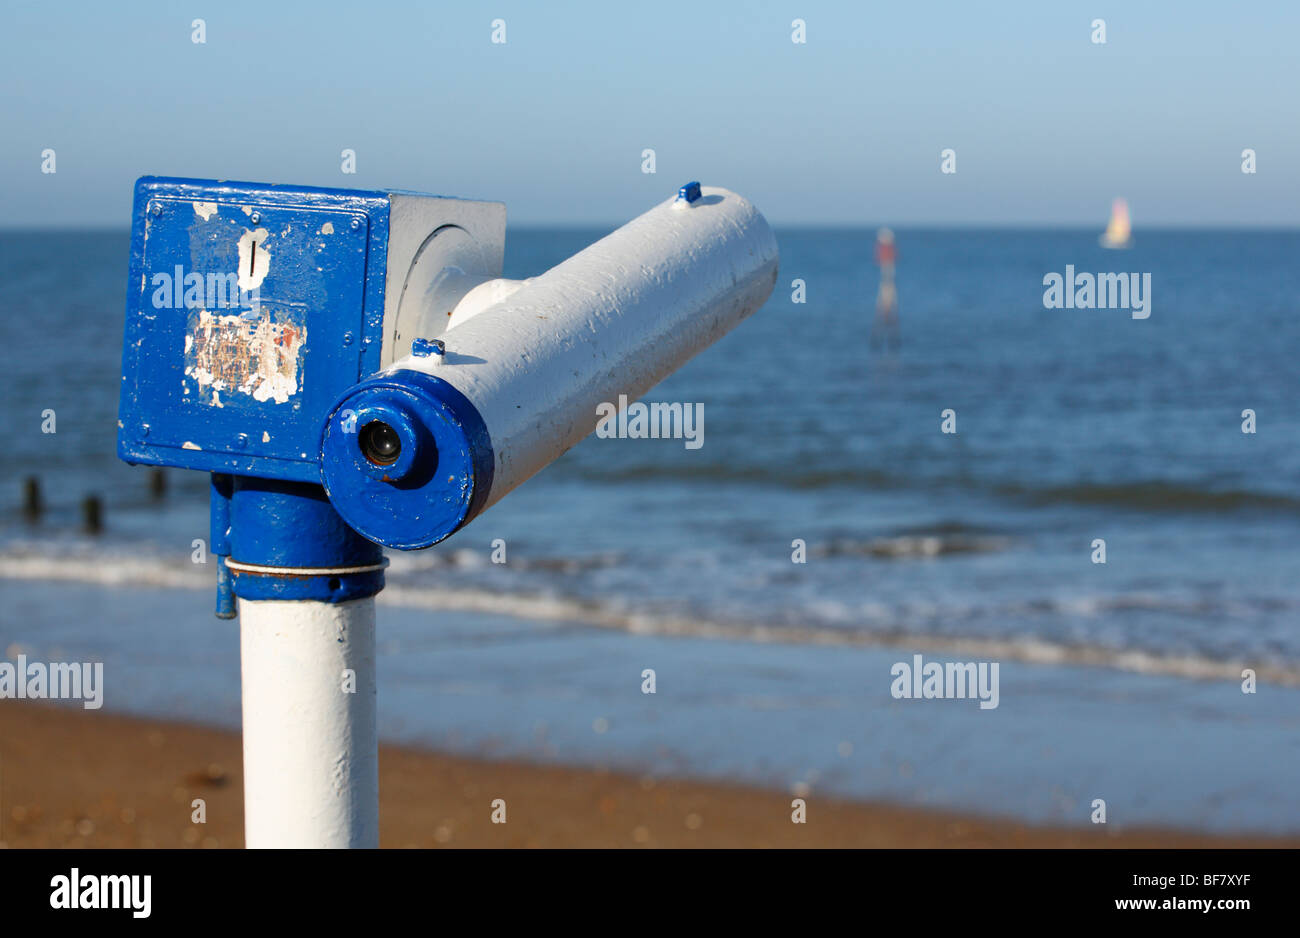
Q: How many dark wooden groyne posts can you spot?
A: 3